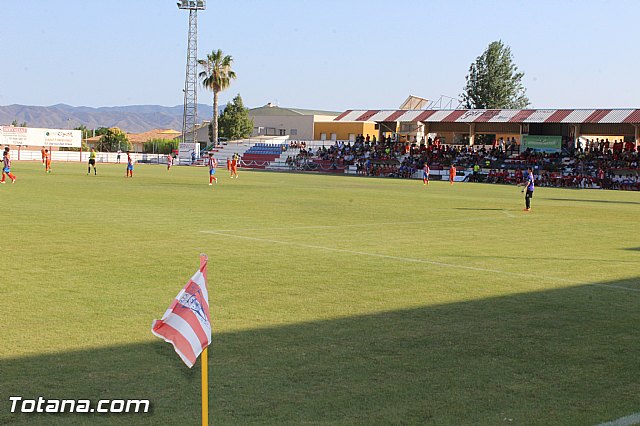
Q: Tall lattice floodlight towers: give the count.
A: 1